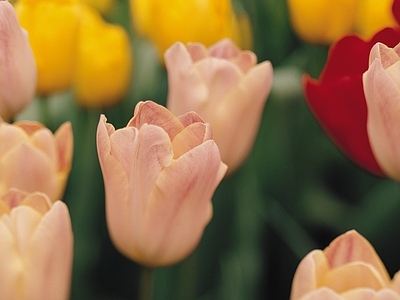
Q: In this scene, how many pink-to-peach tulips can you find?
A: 7